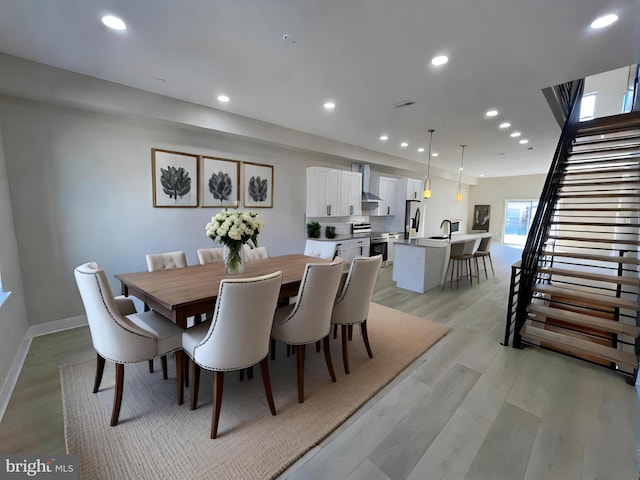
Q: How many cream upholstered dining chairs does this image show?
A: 8